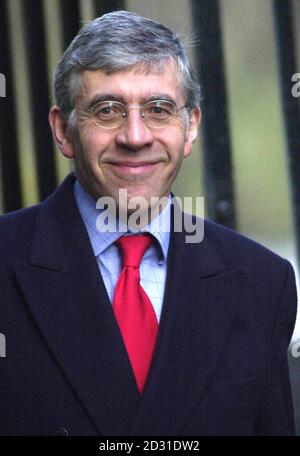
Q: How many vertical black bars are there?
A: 6